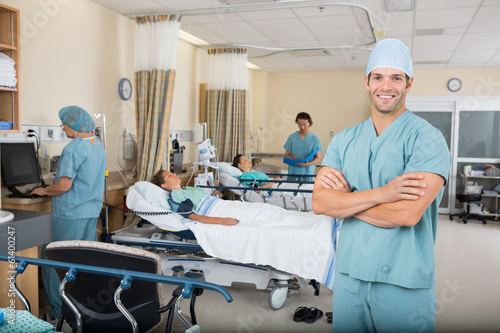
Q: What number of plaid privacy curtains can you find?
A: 2